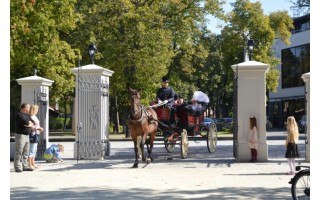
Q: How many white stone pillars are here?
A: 4